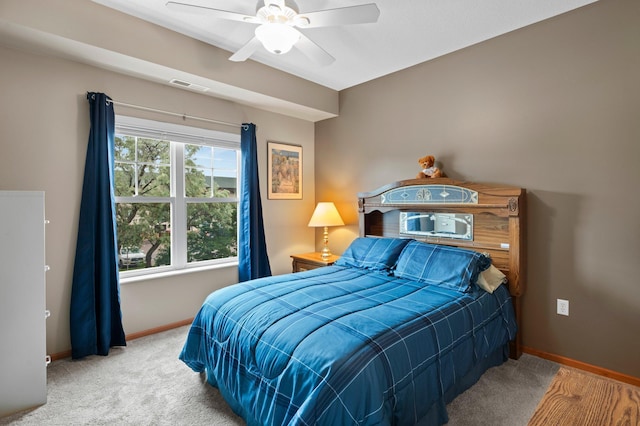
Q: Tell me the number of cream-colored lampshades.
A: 1